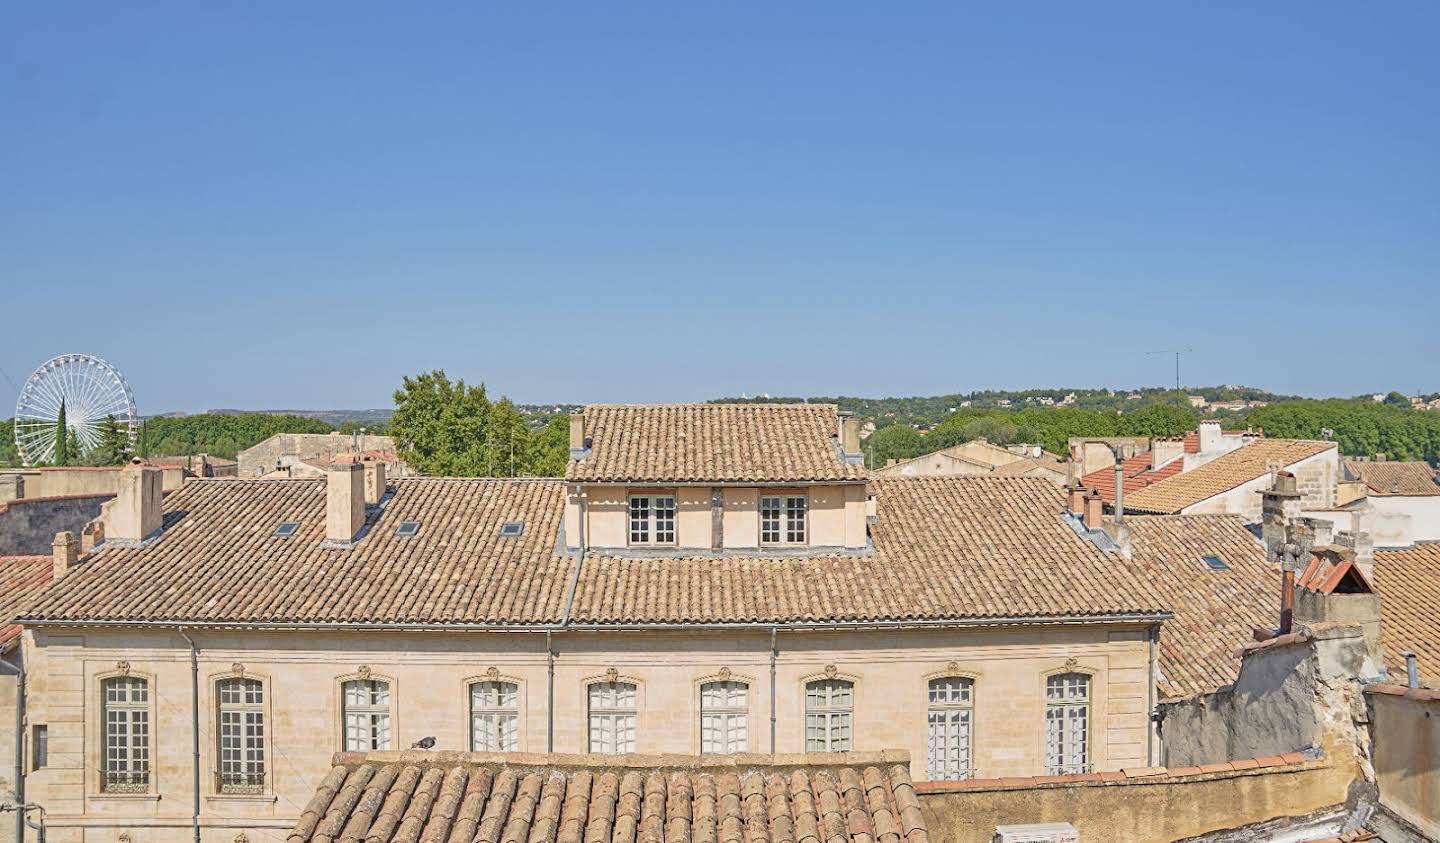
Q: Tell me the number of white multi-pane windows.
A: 11